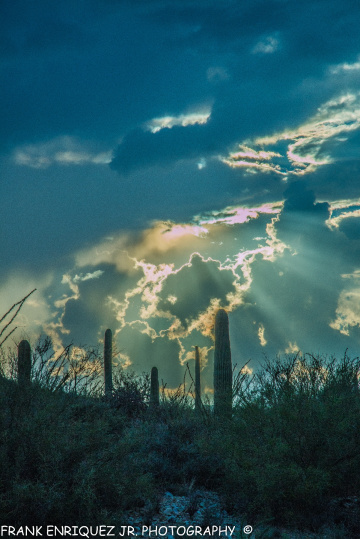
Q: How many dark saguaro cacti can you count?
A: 5